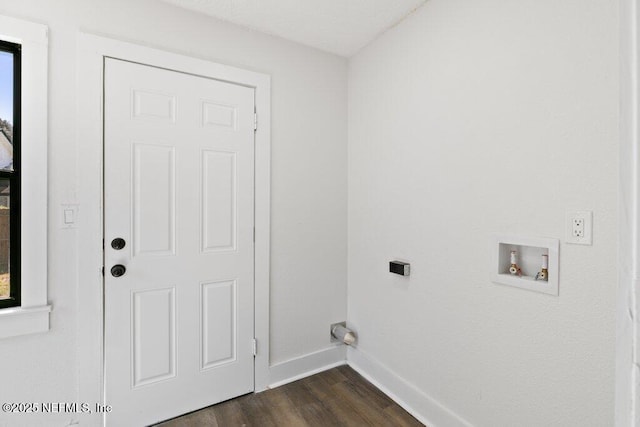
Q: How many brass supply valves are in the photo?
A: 2